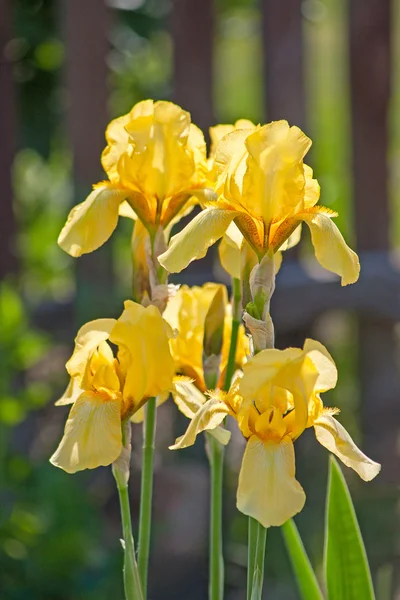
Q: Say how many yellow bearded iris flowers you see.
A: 6